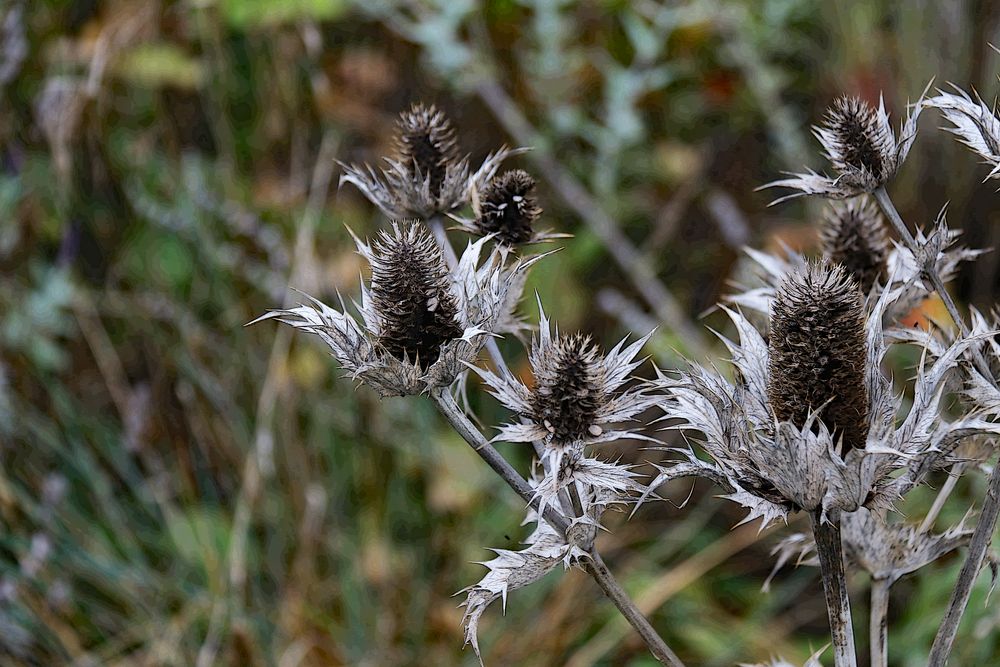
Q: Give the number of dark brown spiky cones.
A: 7